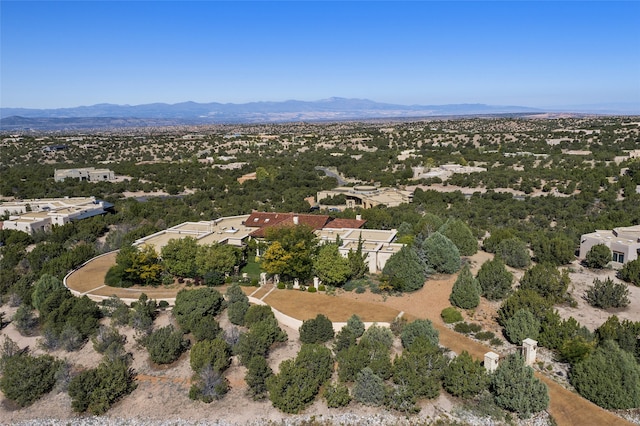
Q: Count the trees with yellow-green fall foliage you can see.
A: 2